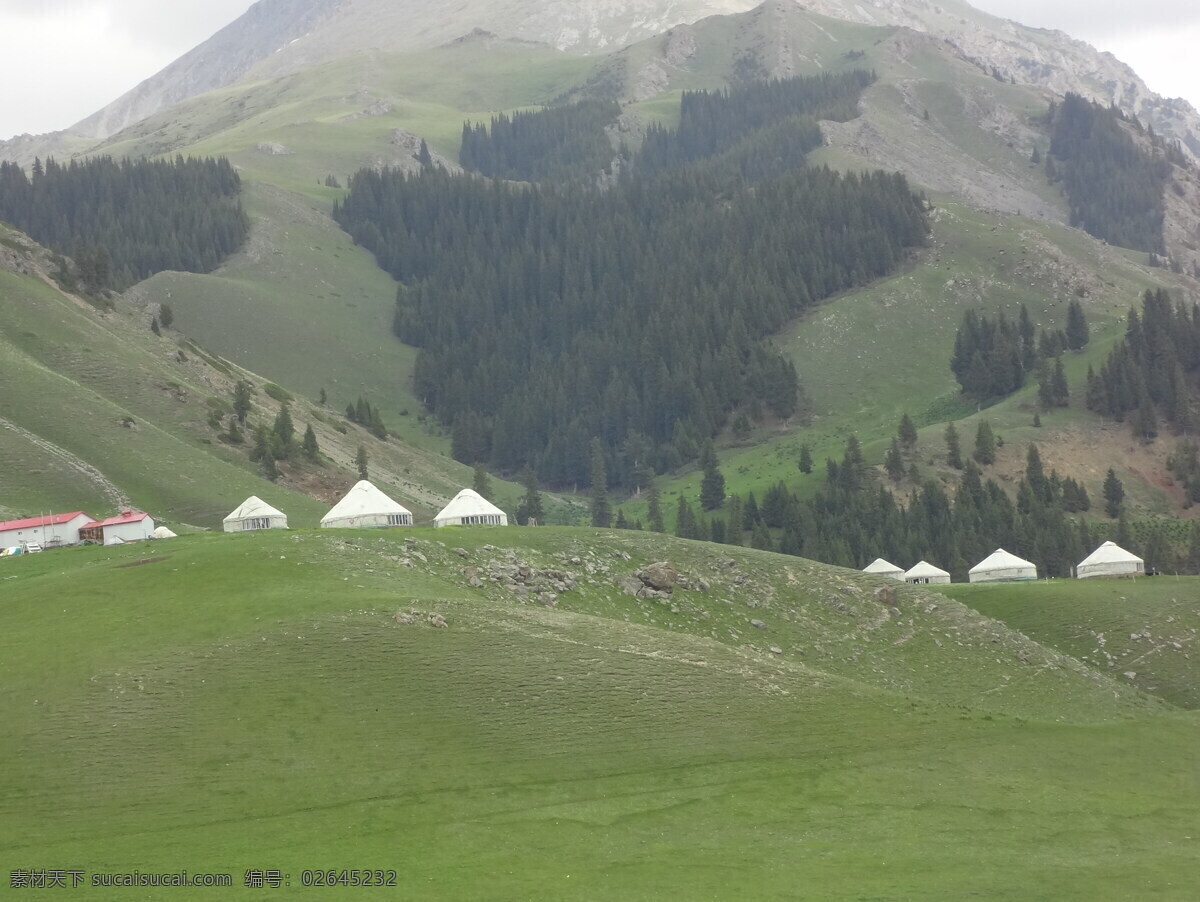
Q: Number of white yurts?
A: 7